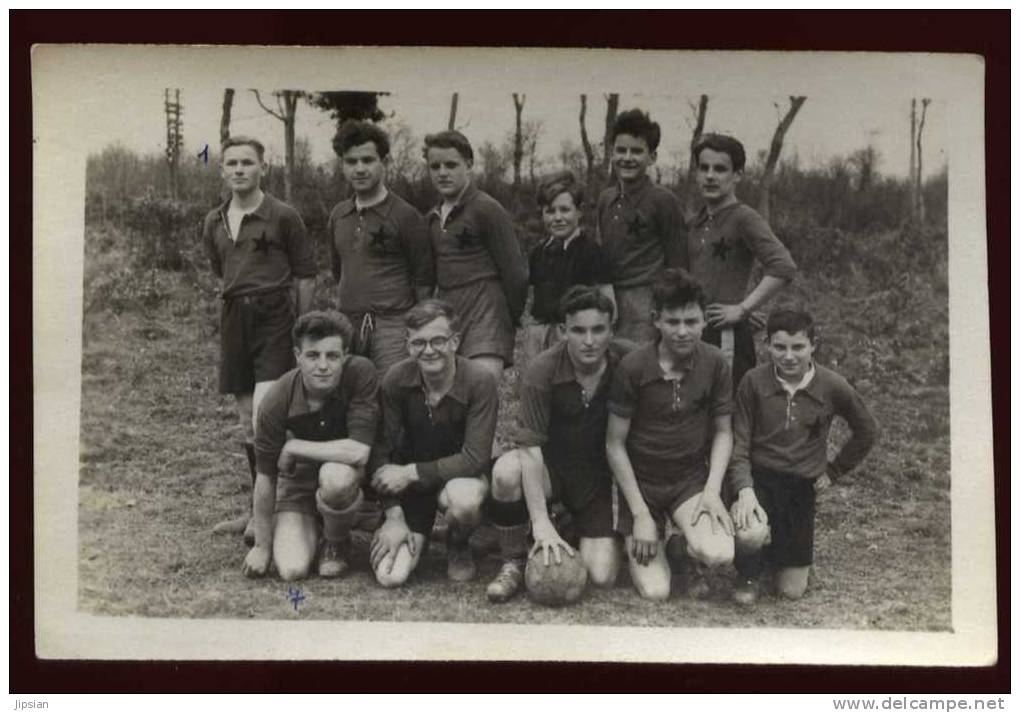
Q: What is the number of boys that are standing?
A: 6